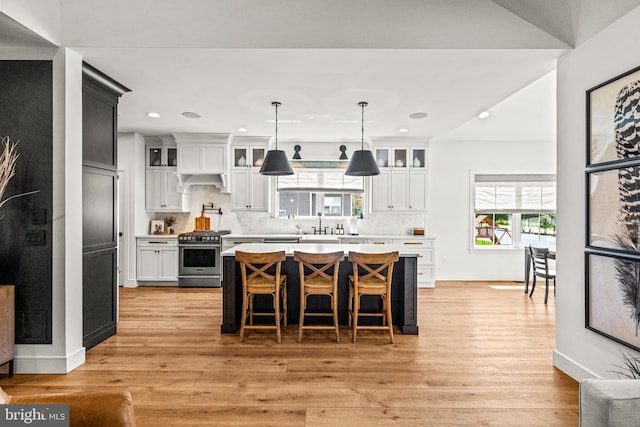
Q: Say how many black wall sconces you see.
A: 2